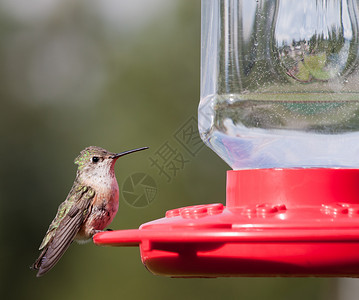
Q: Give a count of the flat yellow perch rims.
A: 0